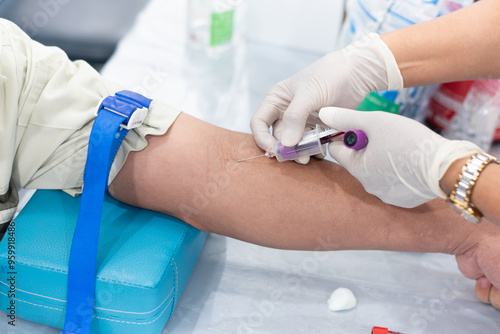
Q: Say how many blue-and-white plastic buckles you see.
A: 1